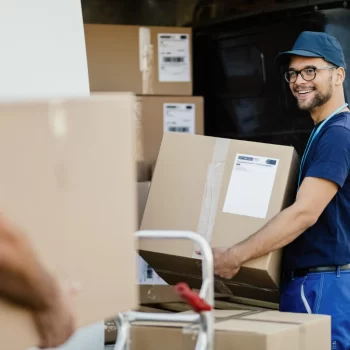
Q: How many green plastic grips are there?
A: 0